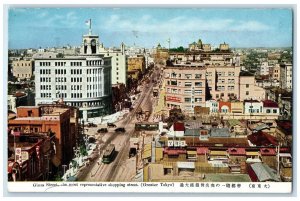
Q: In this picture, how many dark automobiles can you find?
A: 5